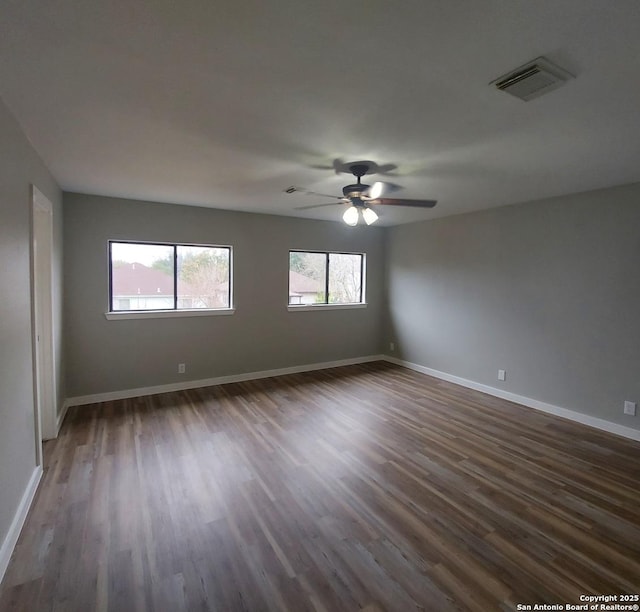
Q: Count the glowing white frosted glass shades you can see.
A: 2